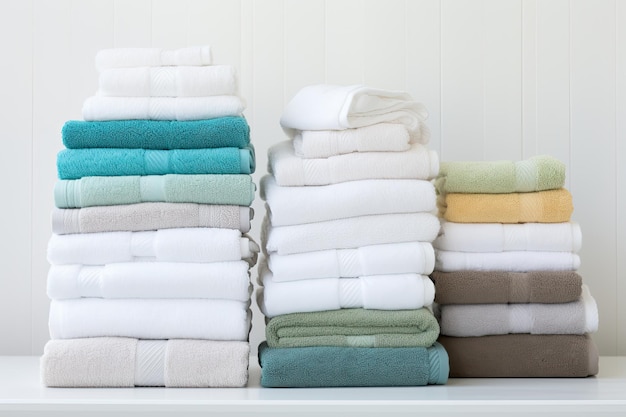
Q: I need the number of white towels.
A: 15